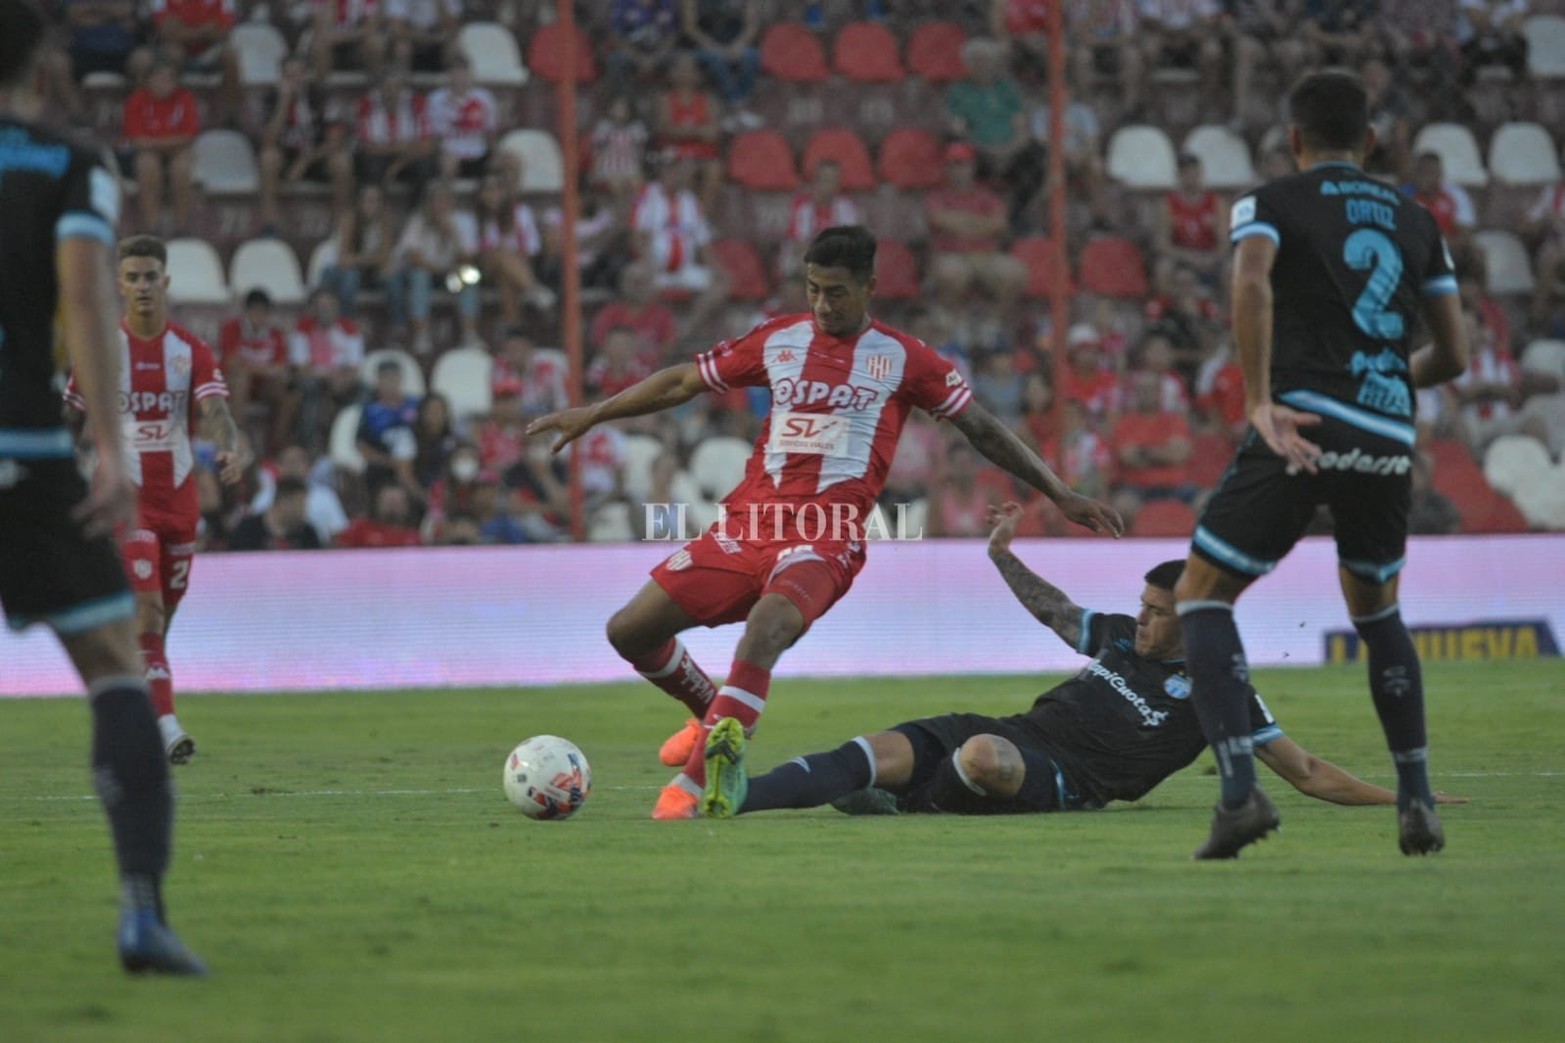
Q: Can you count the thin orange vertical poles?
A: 2